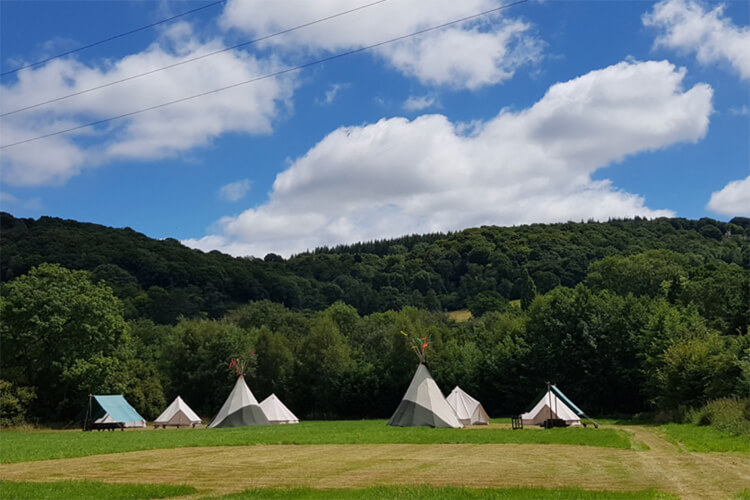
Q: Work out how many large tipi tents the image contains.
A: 2